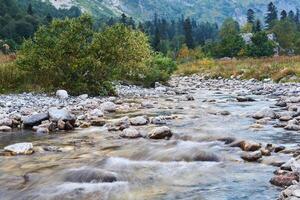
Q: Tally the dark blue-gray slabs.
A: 1